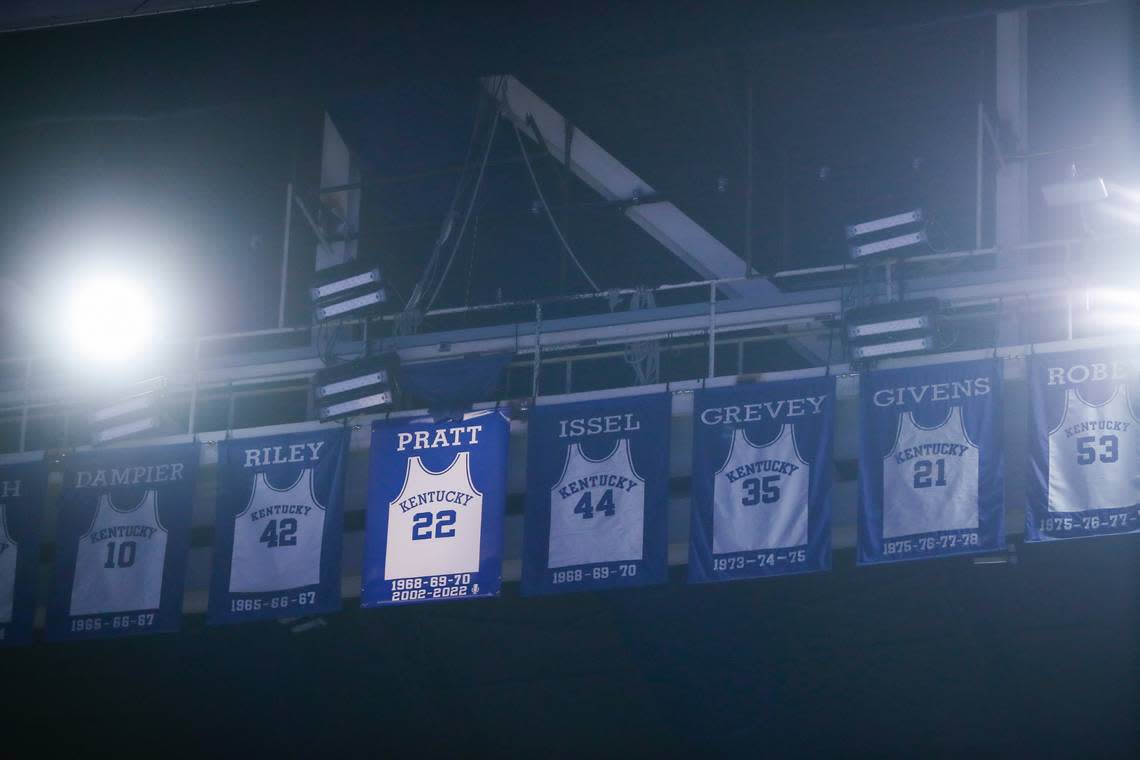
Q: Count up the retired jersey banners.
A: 8